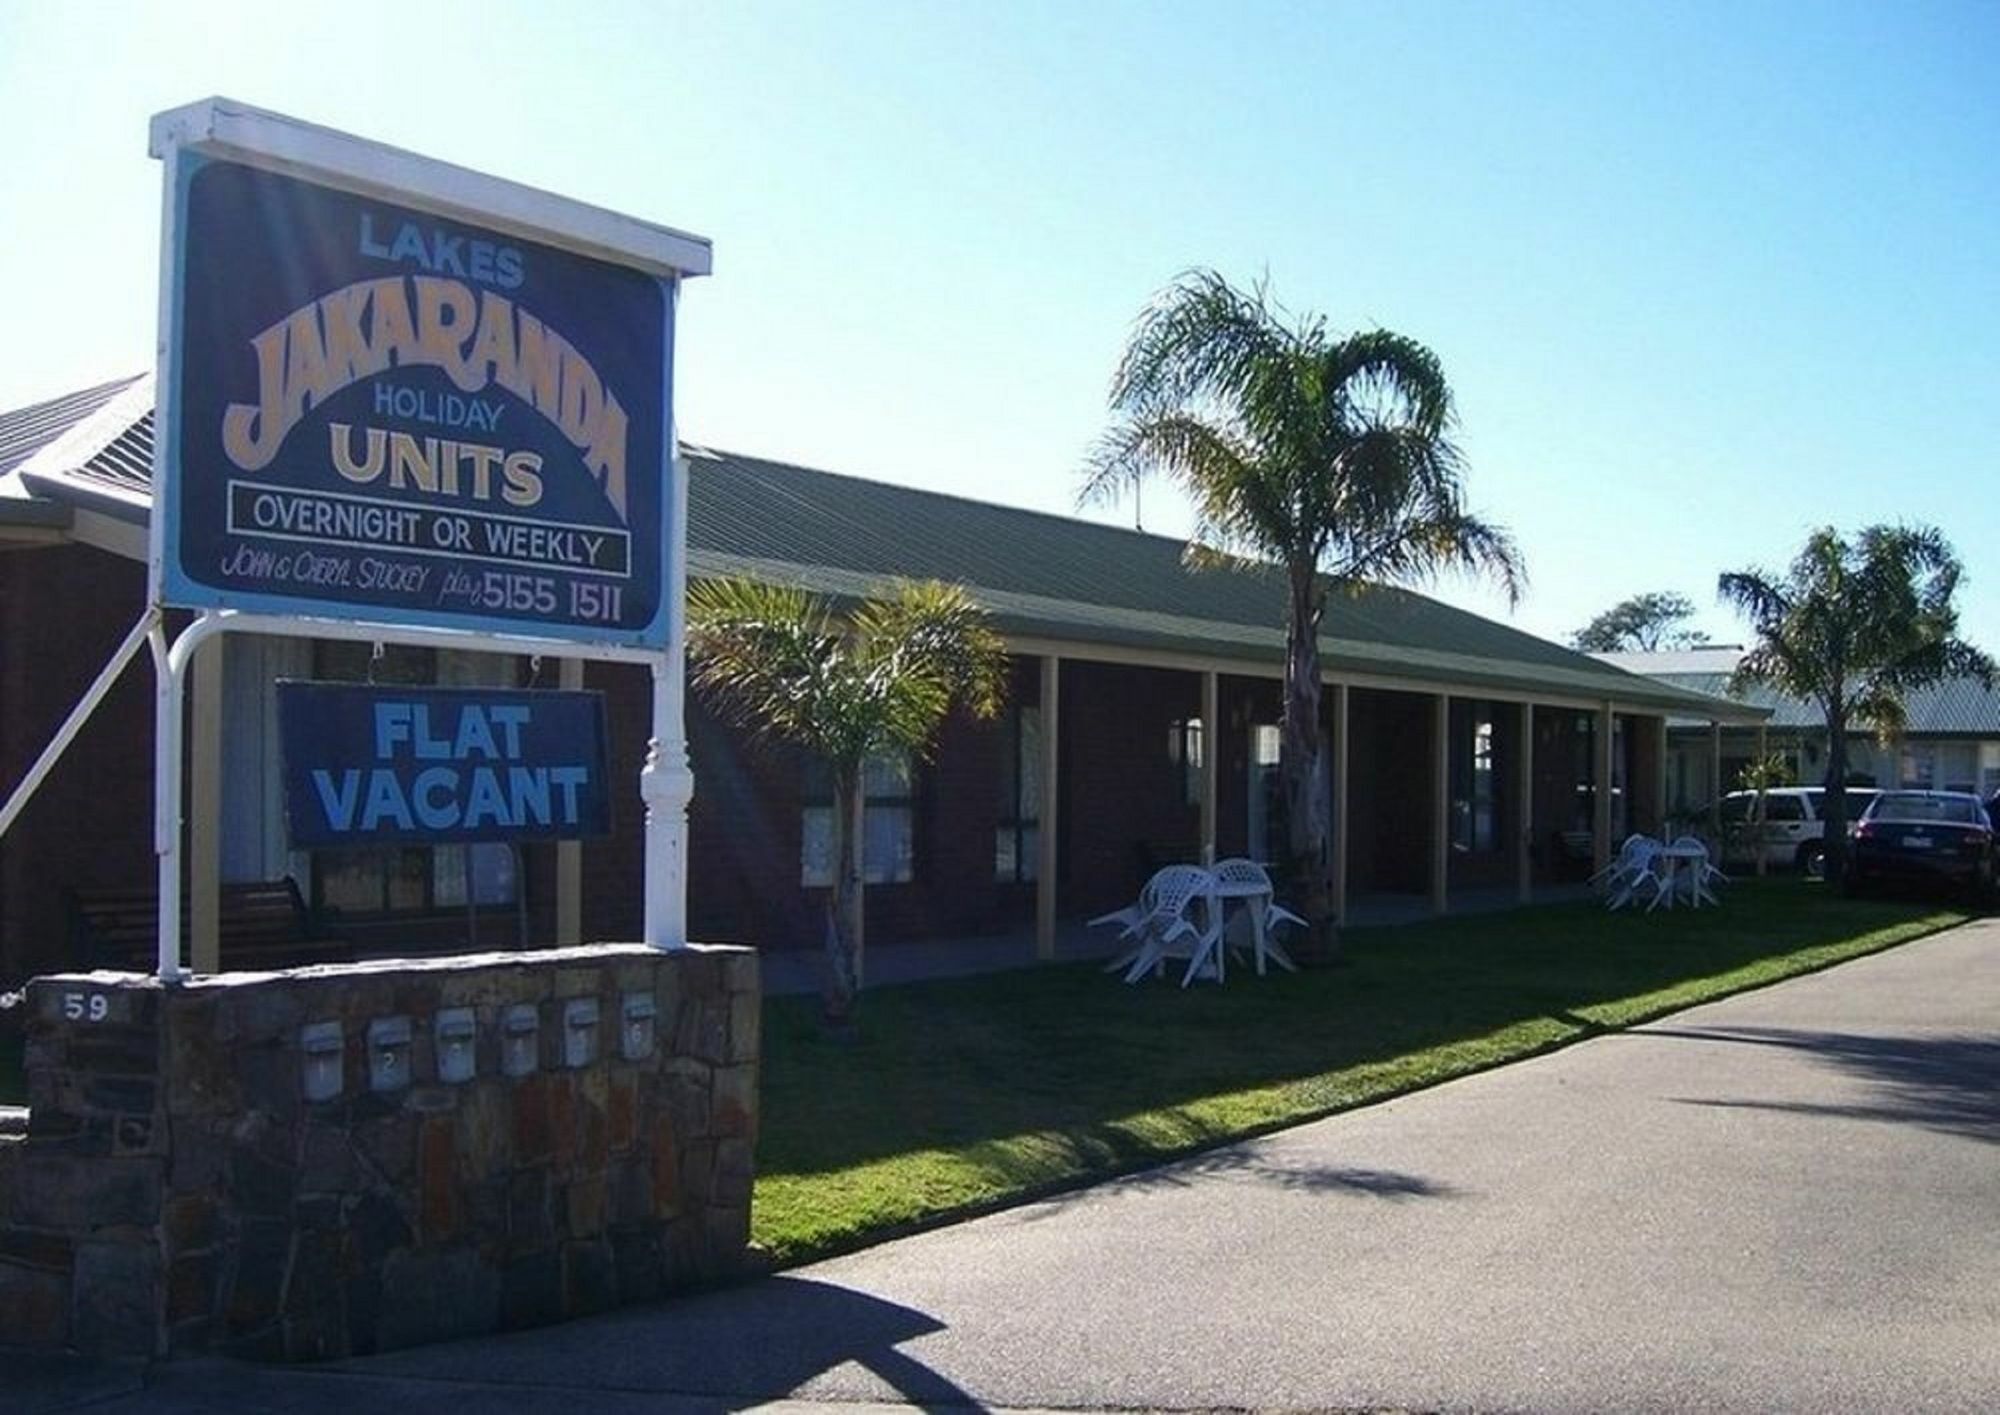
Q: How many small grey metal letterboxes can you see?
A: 6